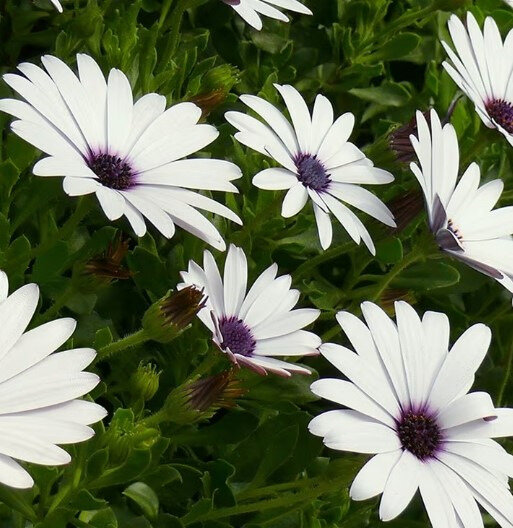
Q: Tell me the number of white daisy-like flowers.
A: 8